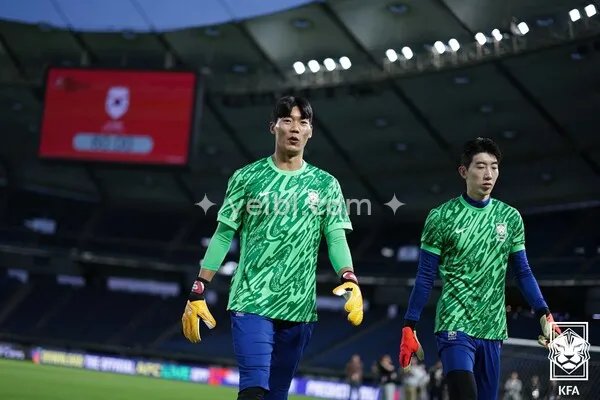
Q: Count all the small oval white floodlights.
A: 13